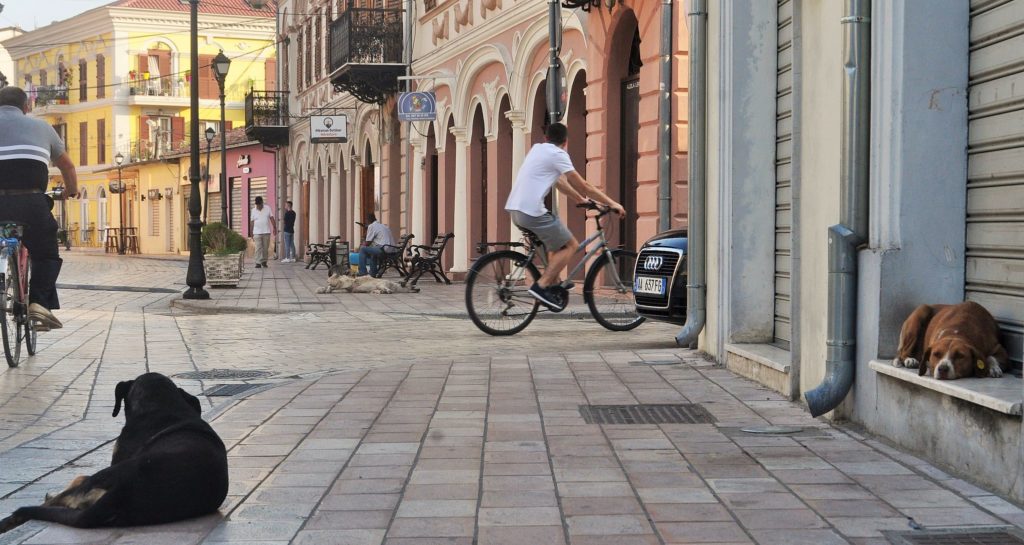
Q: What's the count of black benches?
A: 3